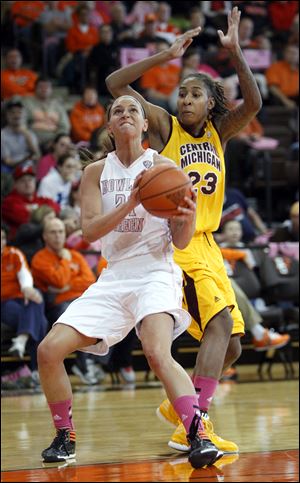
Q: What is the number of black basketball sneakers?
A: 2